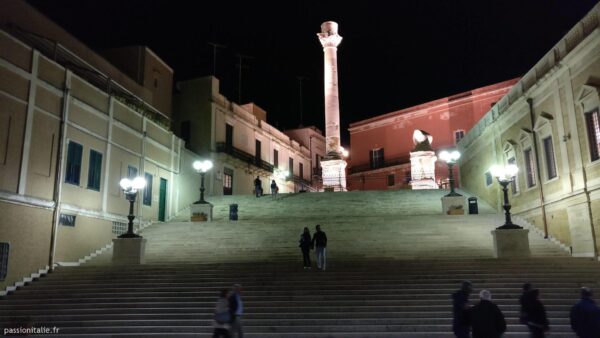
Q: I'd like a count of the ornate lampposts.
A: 4